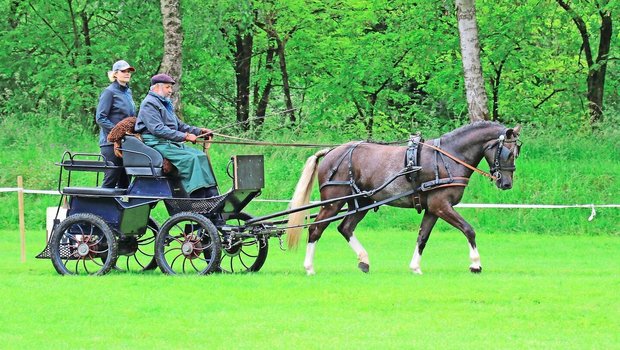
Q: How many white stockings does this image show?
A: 4